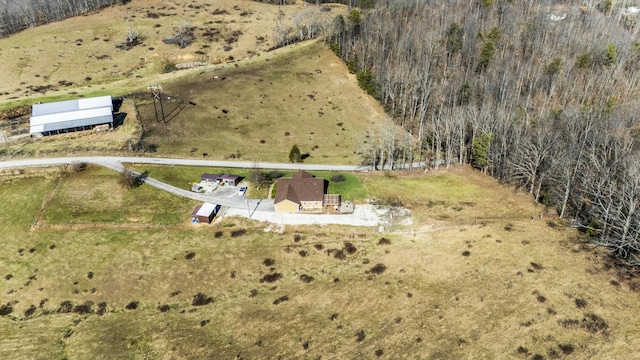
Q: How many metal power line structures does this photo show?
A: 1